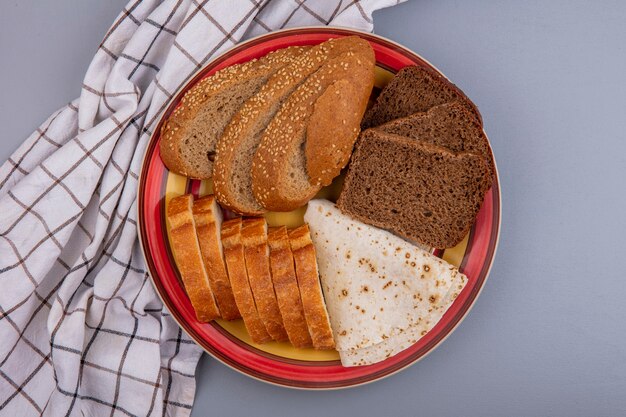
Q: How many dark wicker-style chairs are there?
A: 0